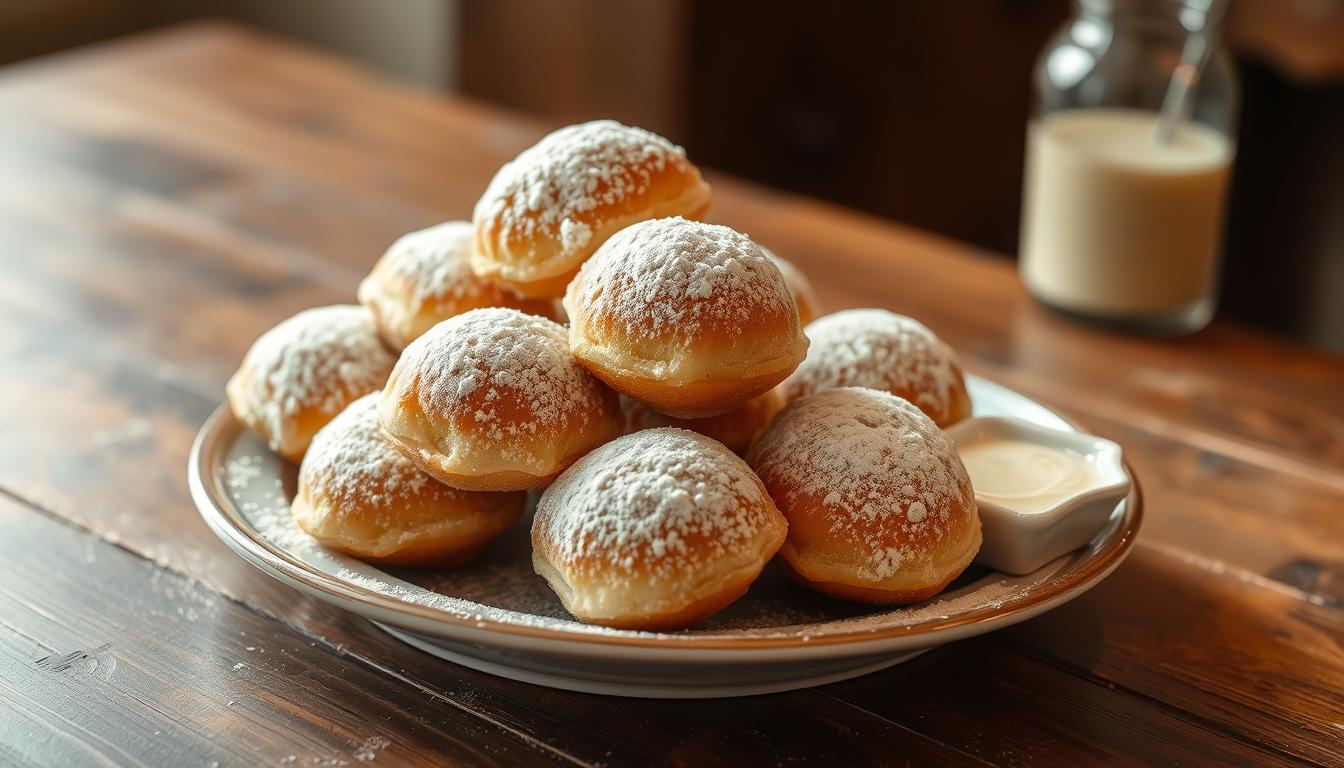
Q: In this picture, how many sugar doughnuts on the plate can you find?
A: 11